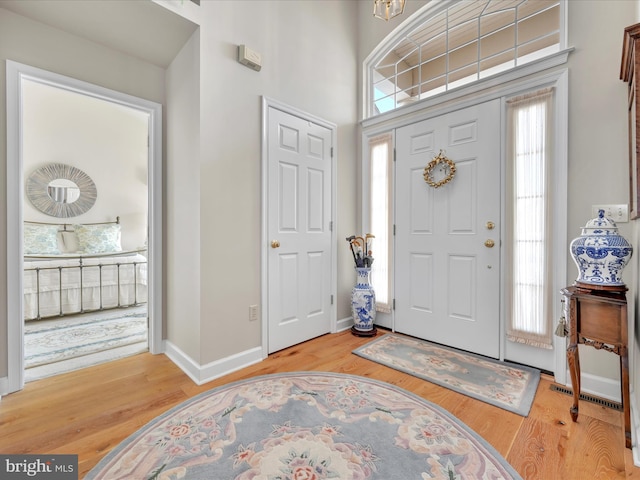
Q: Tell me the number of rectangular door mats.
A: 1